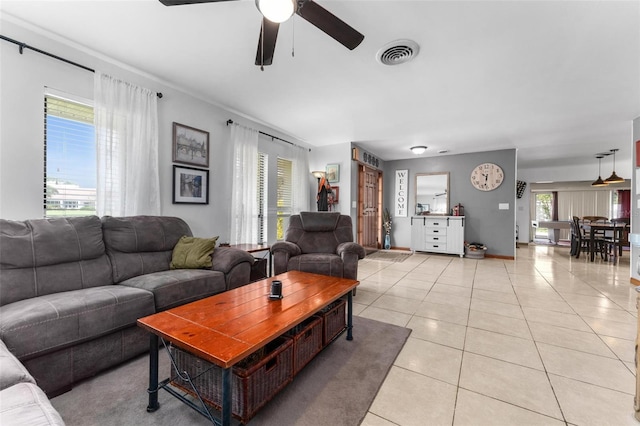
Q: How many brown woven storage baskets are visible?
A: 3